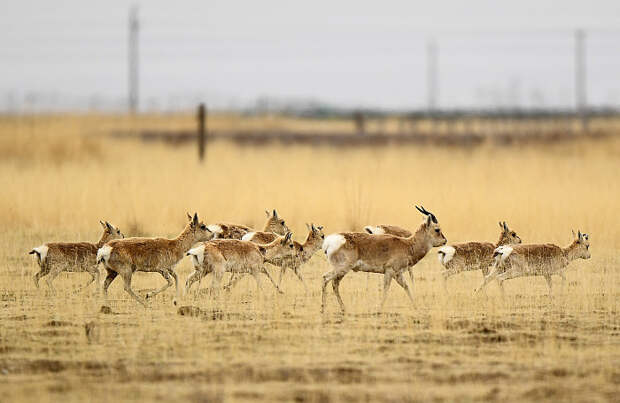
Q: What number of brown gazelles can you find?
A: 9